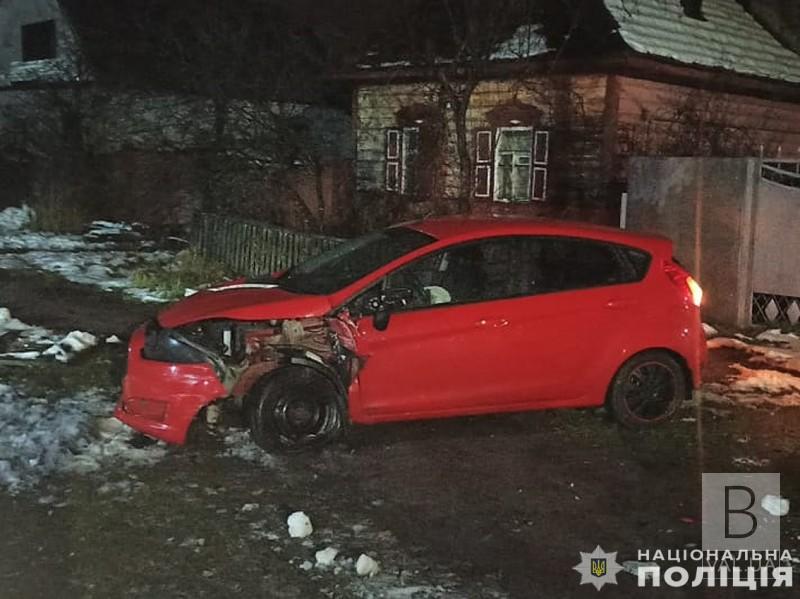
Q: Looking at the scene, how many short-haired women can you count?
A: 0